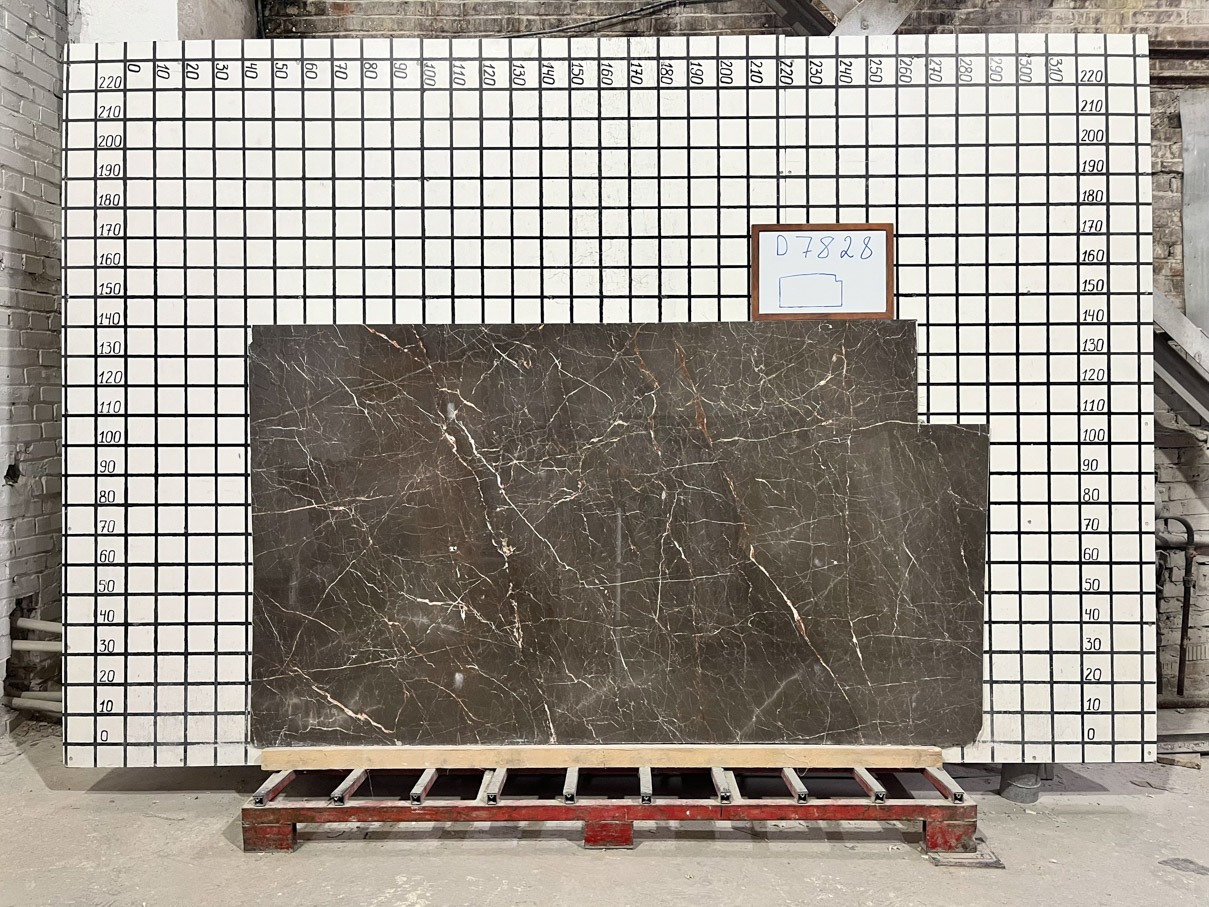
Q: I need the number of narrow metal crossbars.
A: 10